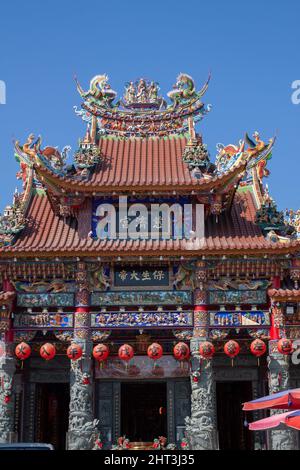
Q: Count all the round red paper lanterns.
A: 11